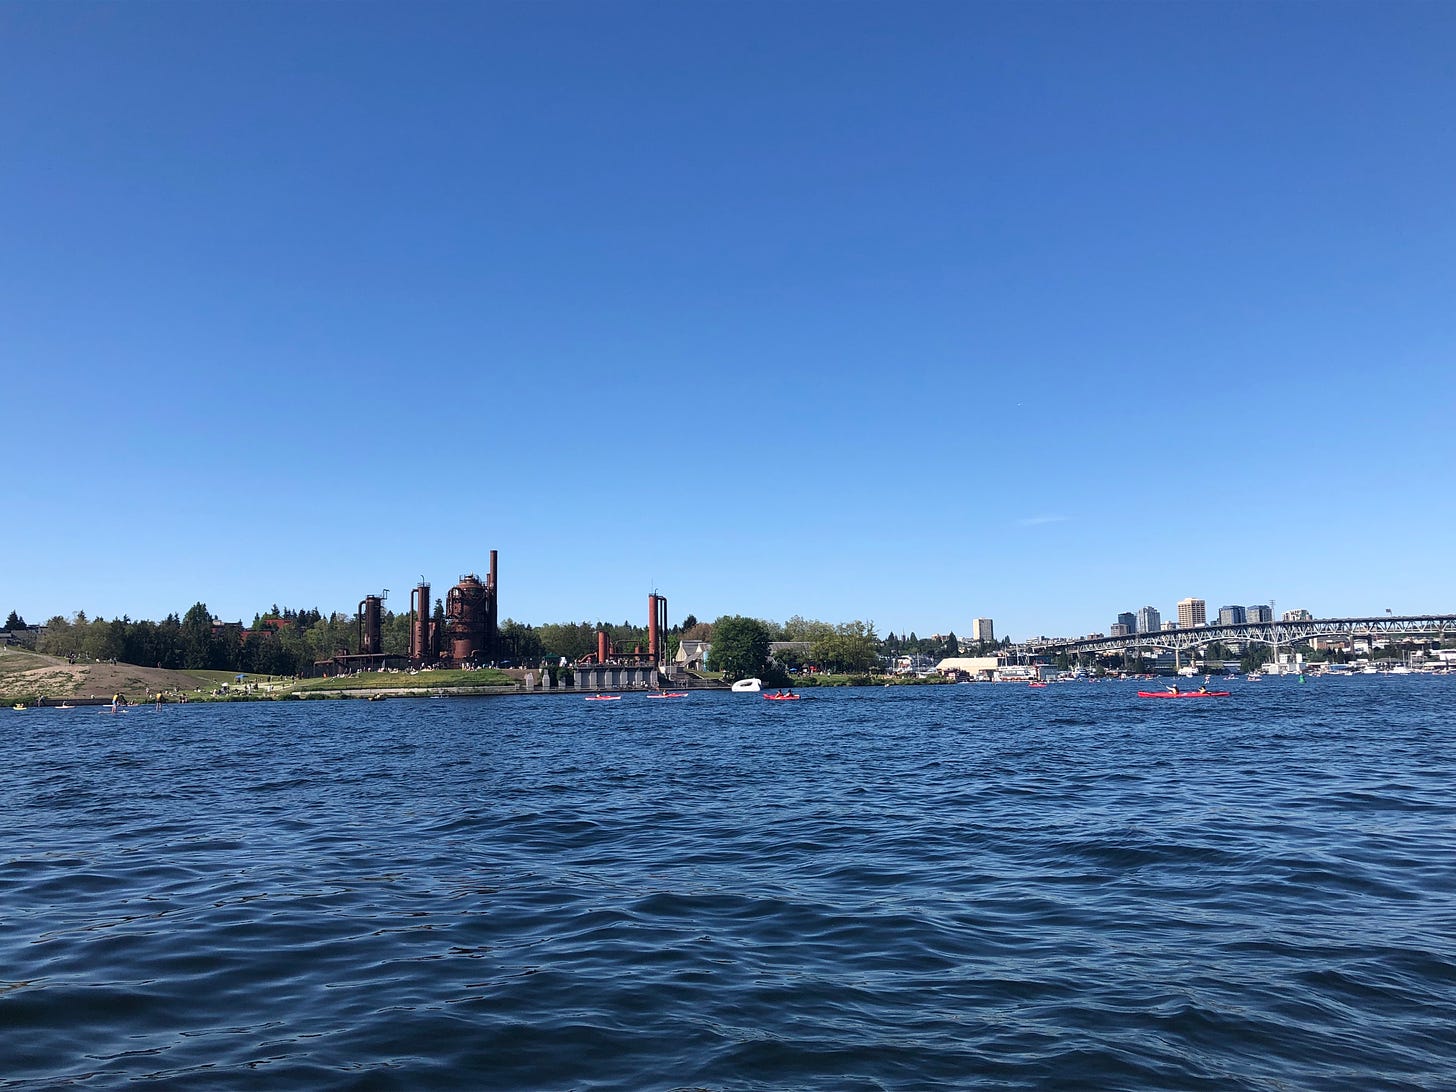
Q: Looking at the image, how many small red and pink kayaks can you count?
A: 5